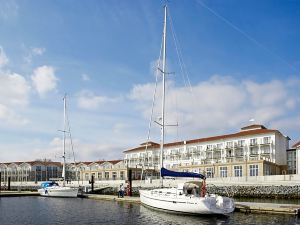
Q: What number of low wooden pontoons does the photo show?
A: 1